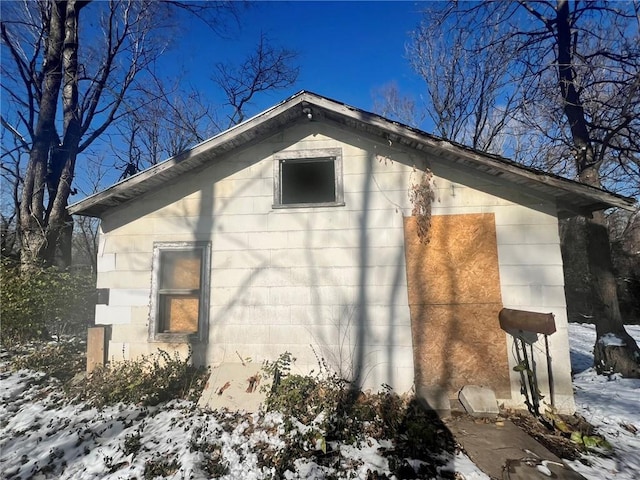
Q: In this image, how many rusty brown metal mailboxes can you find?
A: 1